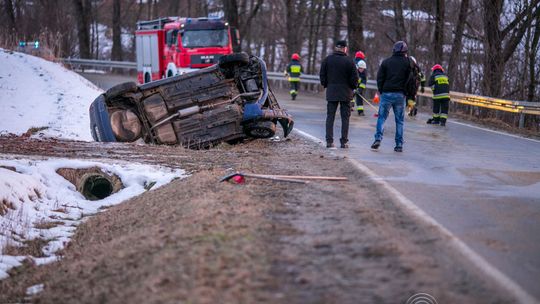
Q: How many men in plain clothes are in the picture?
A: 2